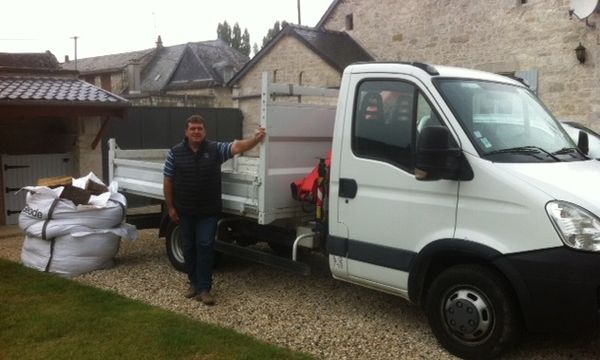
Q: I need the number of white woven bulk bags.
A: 2